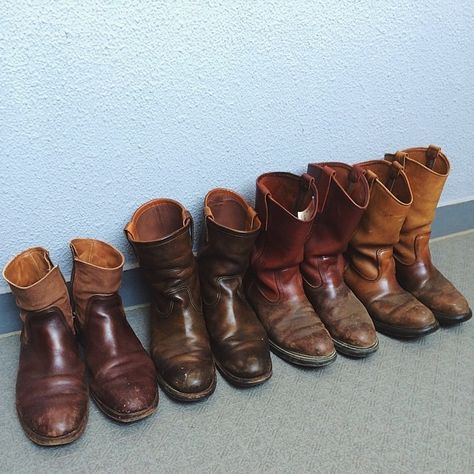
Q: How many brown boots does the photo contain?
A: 8